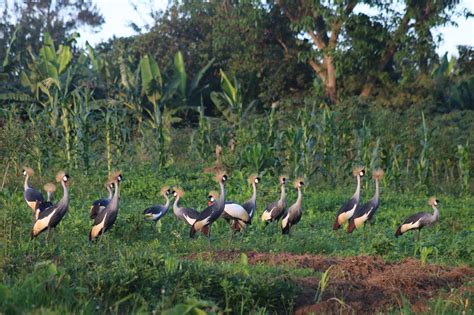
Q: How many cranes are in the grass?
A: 15